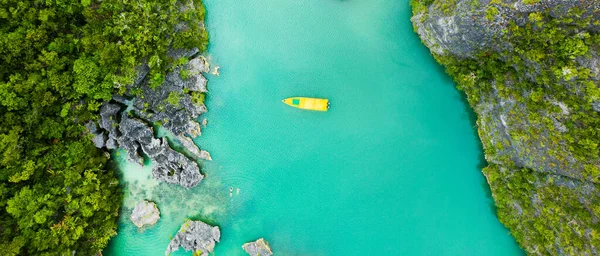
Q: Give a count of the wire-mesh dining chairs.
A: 0